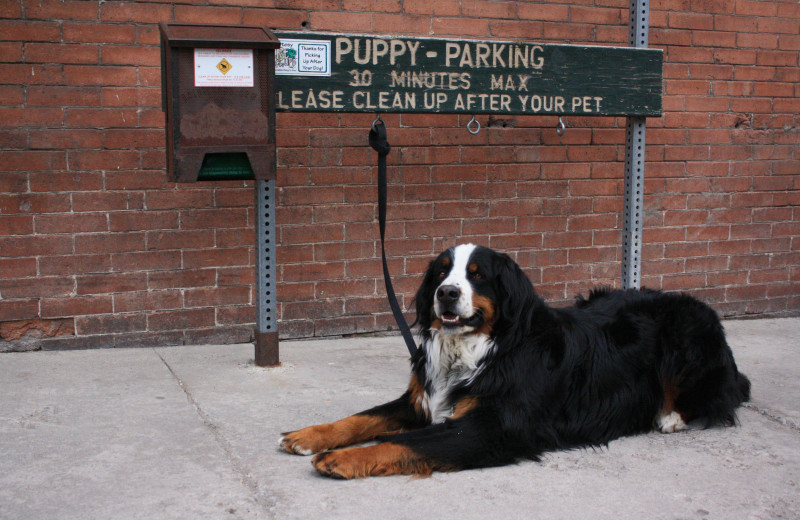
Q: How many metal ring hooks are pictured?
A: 3